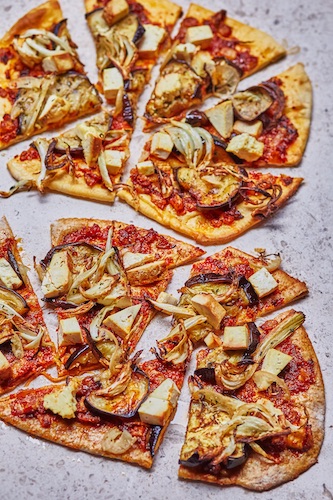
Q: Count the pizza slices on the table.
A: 11